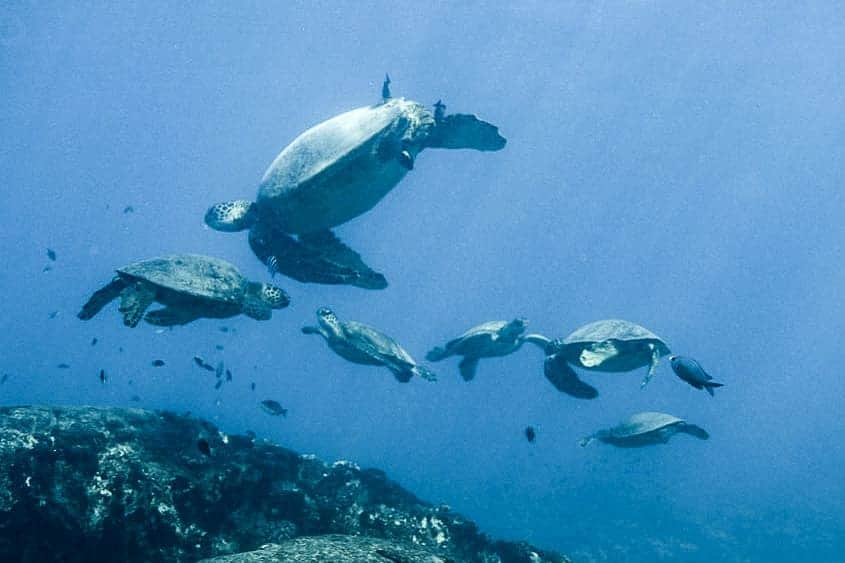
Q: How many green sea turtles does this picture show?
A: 6